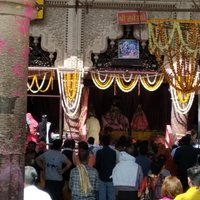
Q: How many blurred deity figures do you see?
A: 2